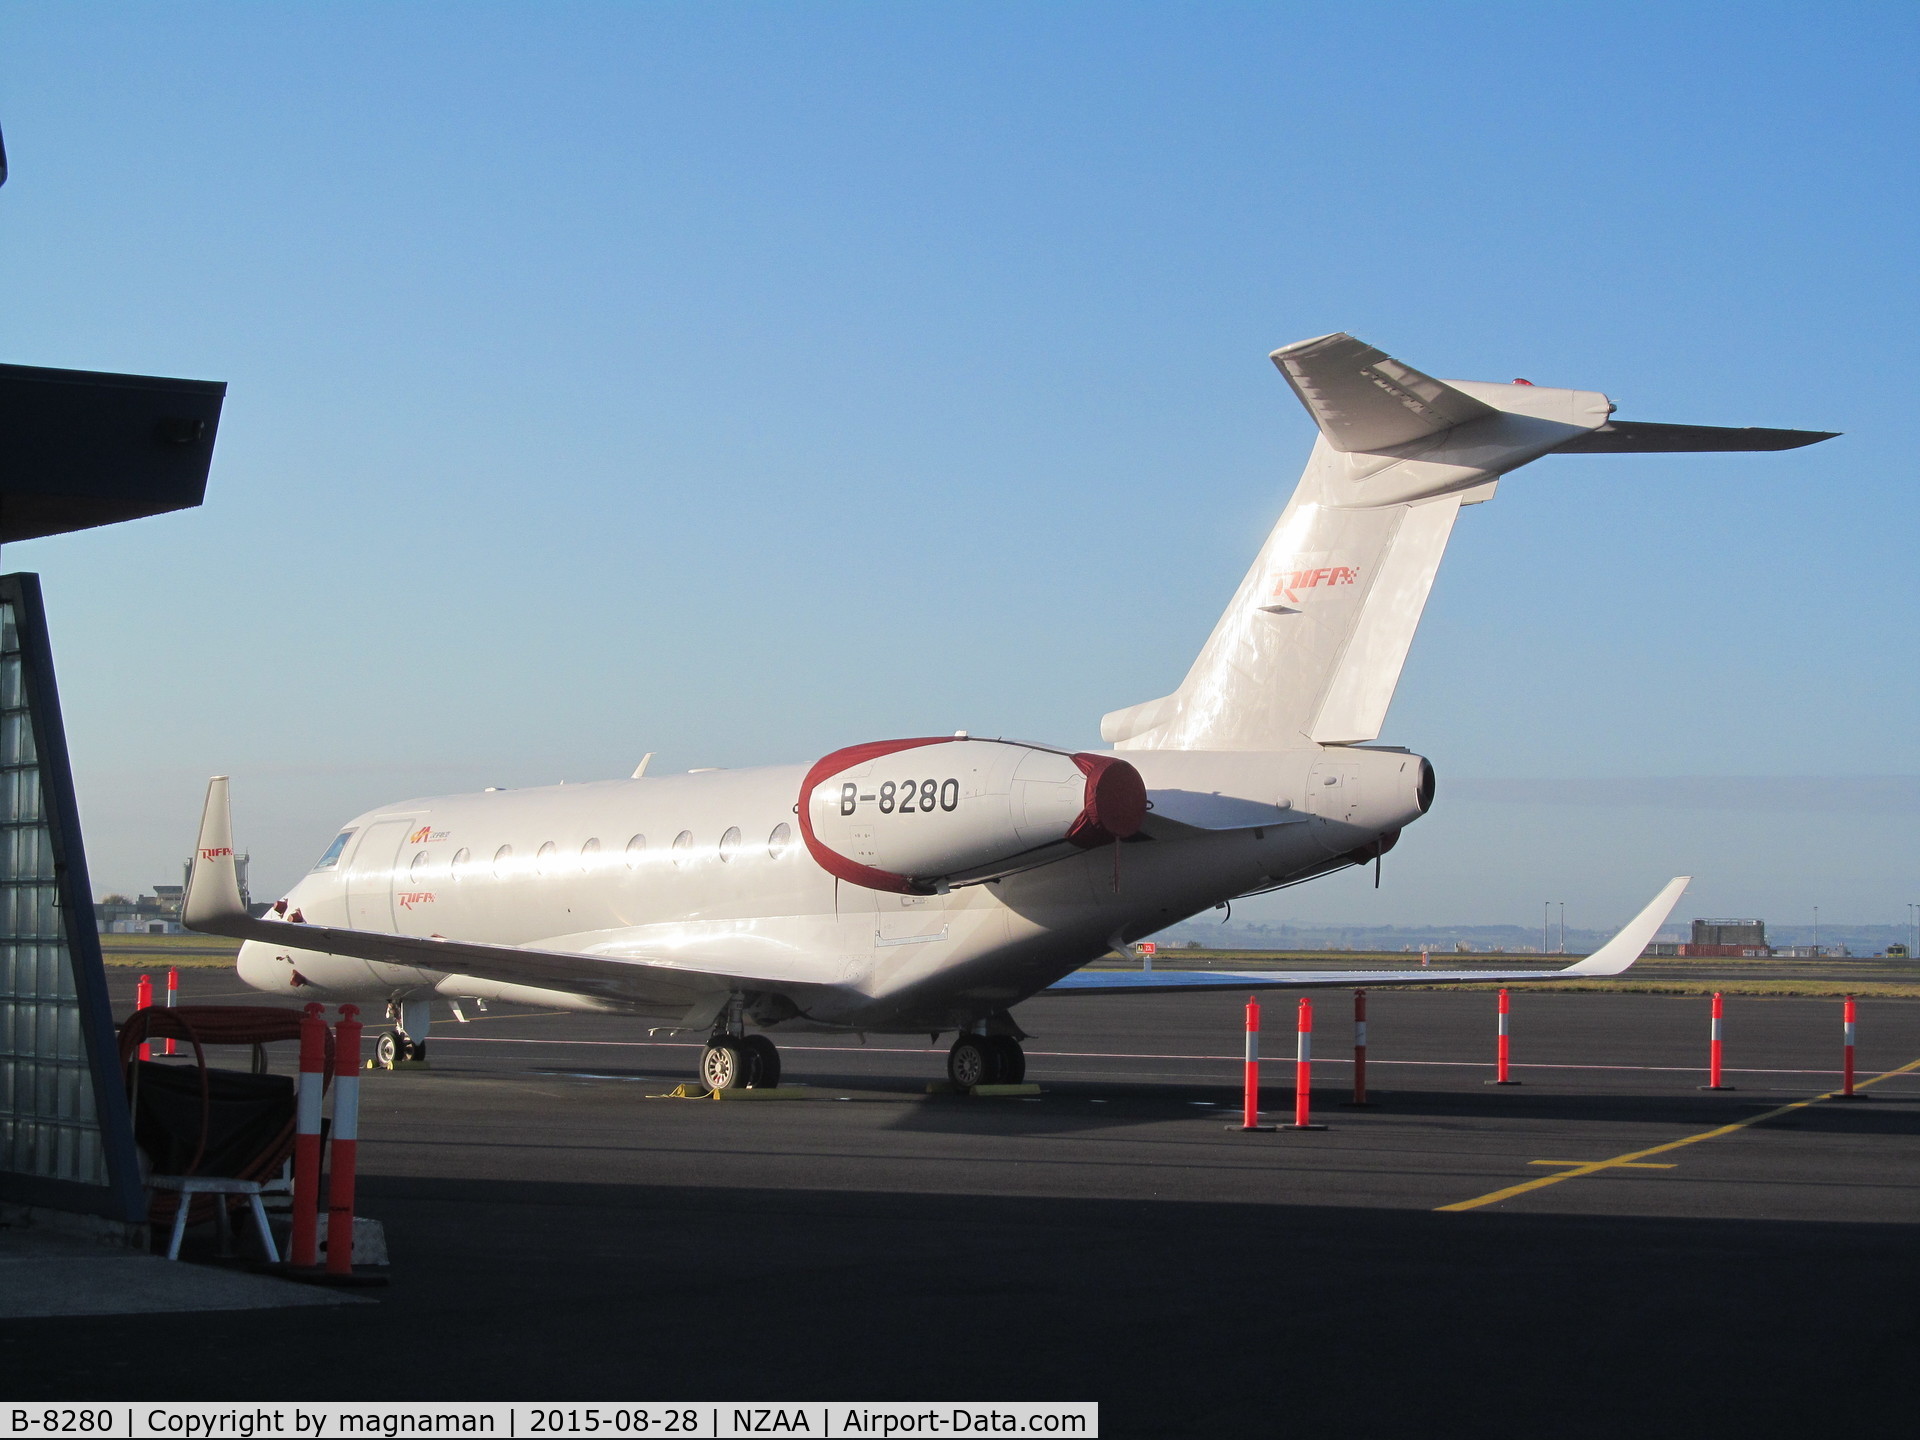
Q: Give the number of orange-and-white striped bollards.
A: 10